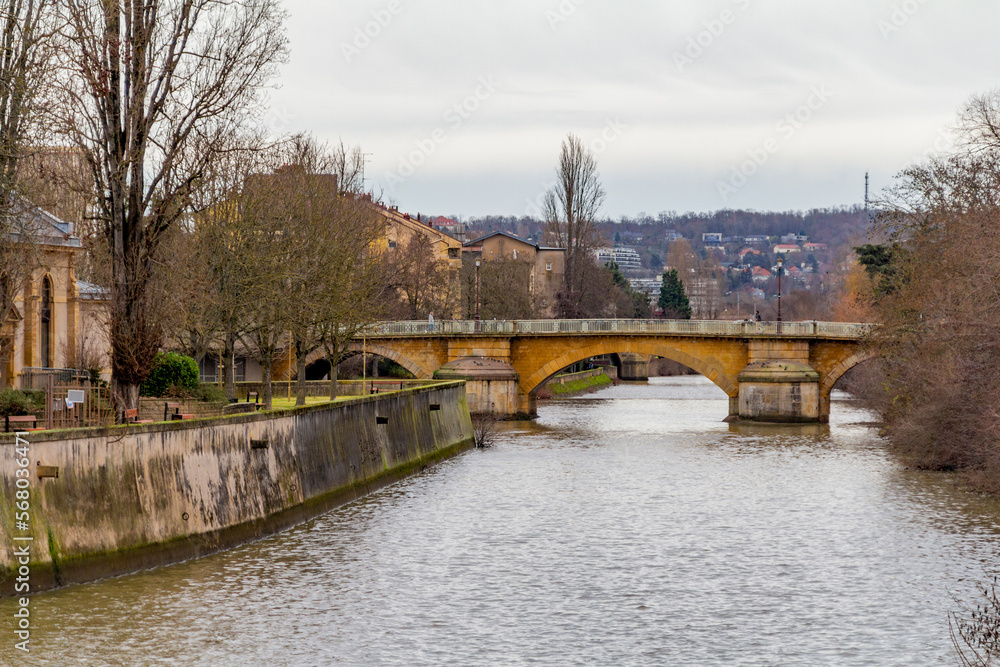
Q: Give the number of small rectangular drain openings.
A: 4